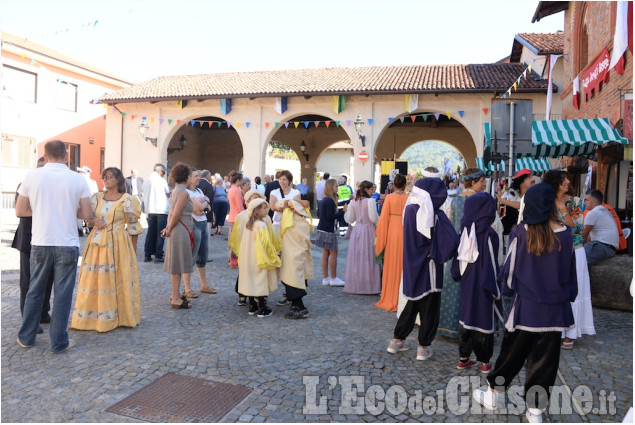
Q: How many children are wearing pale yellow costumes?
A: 3